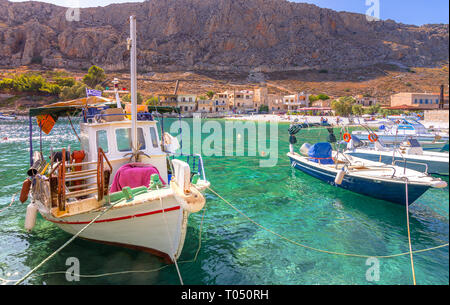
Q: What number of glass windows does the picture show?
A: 3